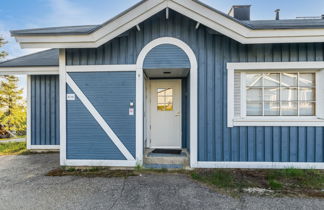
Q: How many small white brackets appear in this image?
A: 3